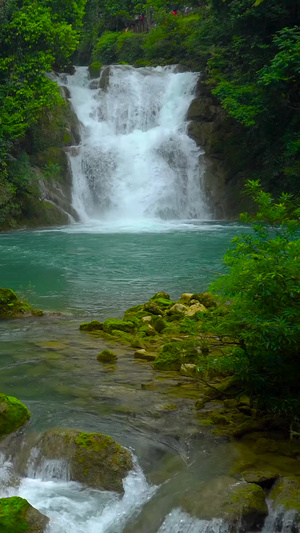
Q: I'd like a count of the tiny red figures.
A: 2